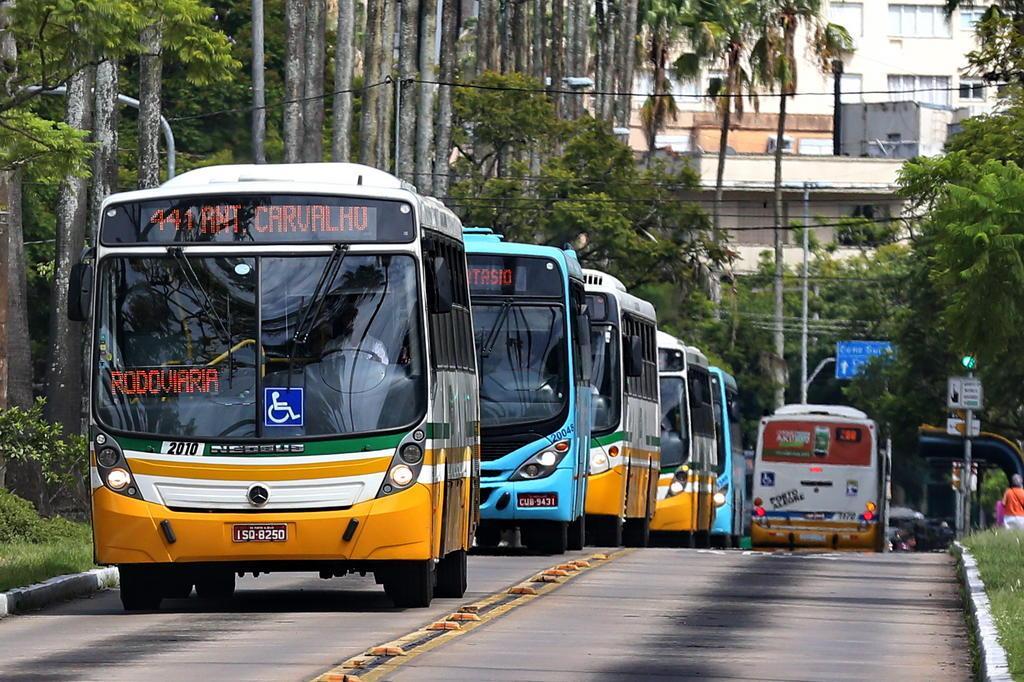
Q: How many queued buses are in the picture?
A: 5